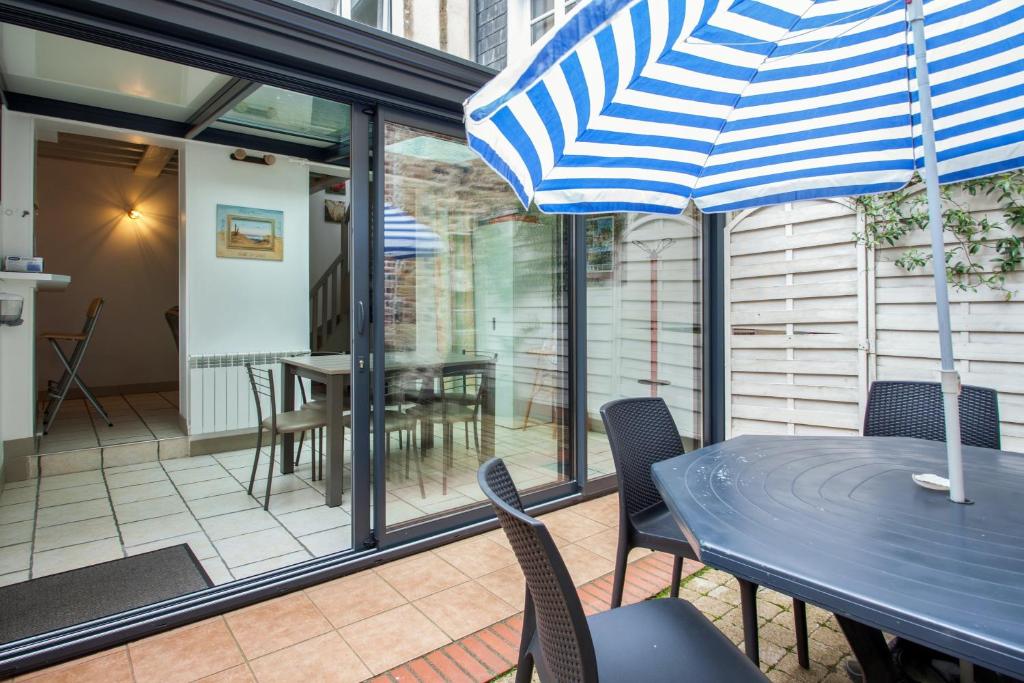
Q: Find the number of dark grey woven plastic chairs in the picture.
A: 3